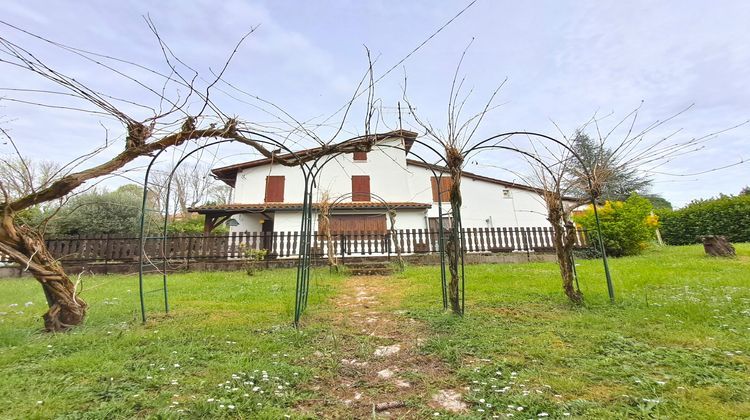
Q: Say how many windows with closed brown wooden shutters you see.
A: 5